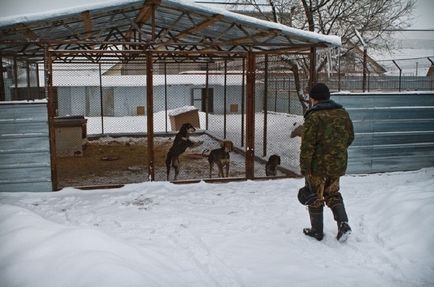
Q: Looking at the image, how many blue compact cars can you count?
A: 0